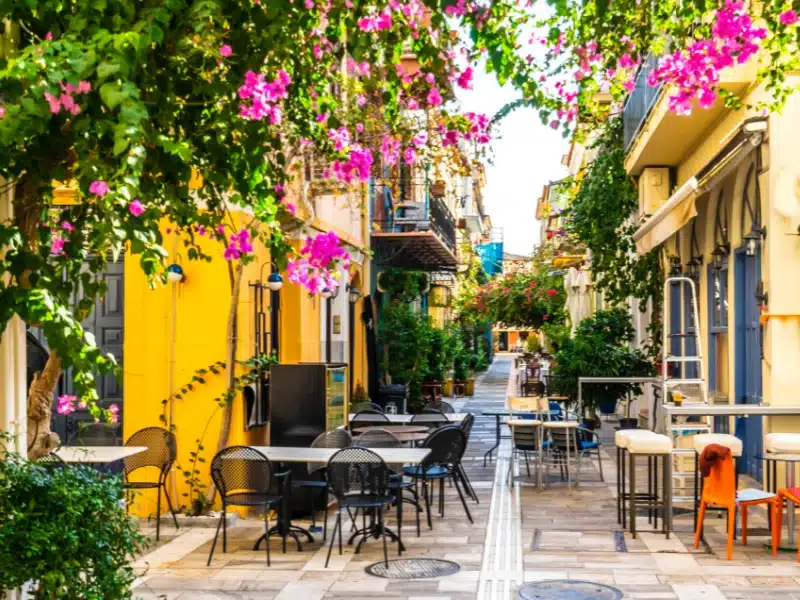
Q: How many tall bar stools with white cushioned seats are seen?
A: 4